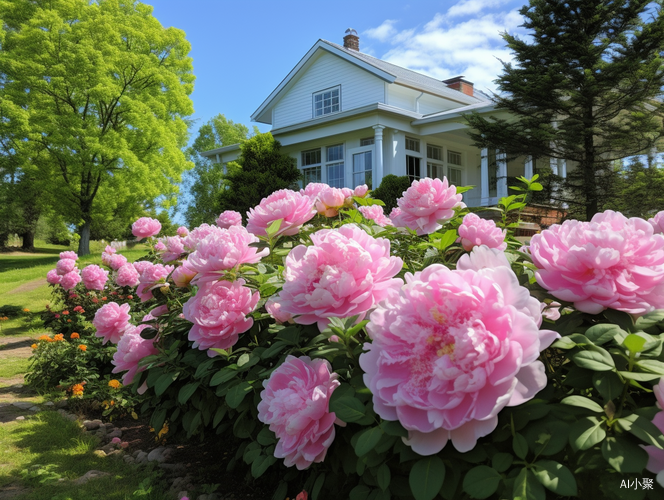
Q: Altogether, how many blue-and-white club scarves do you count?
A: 0